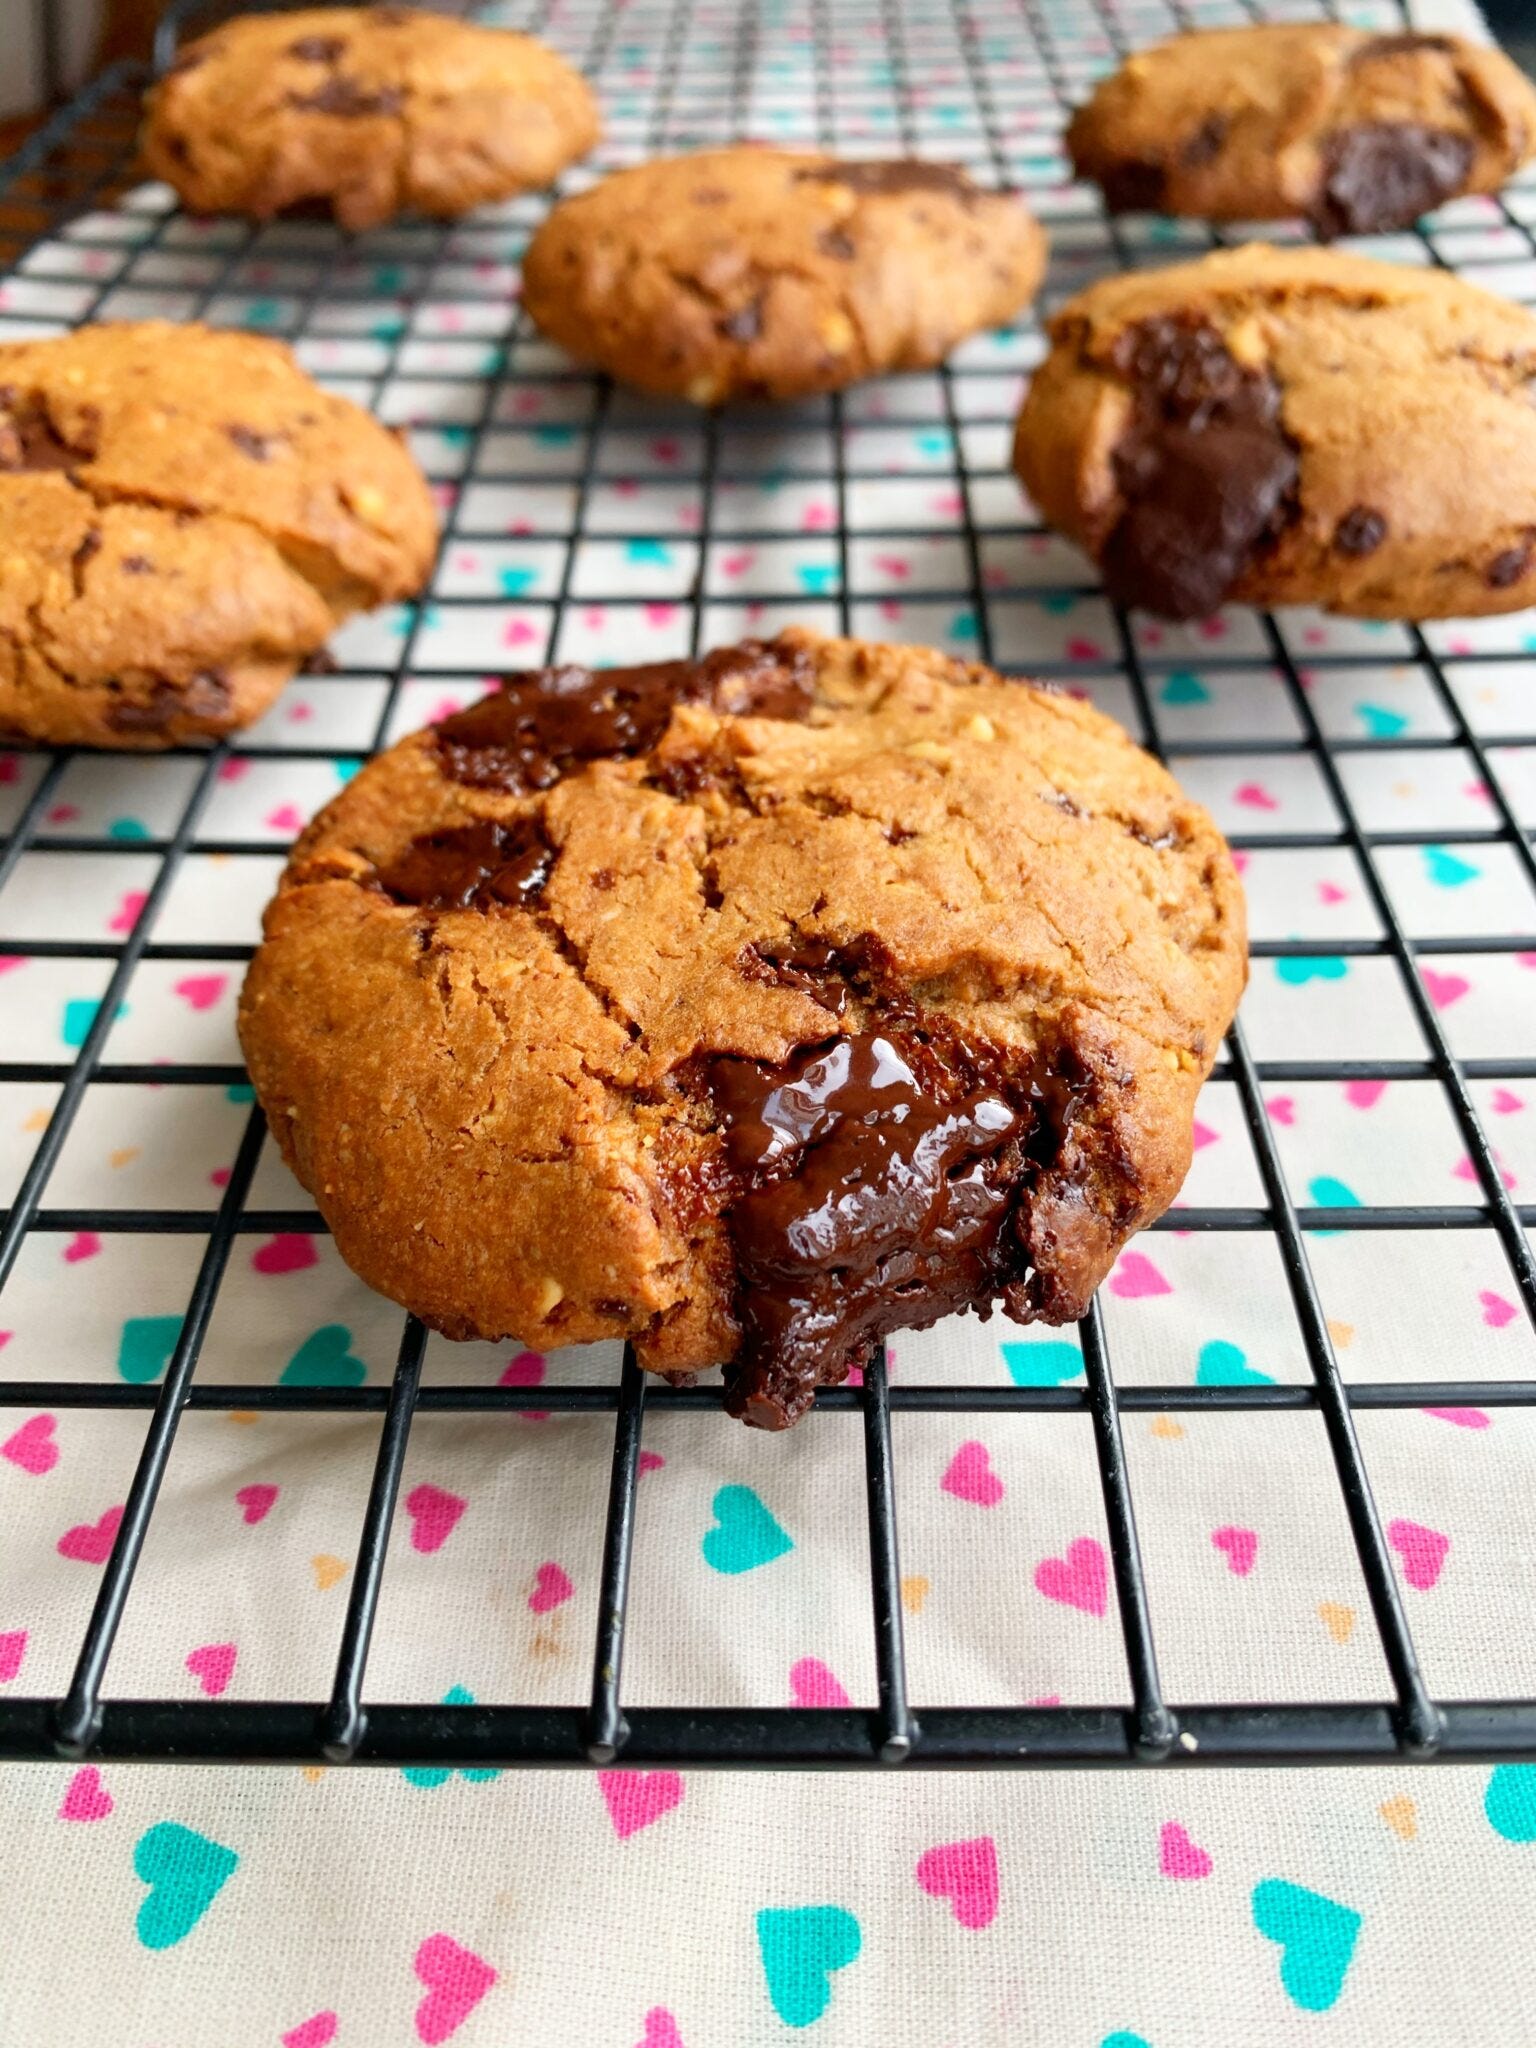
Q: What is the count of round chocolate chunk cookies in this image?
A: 6